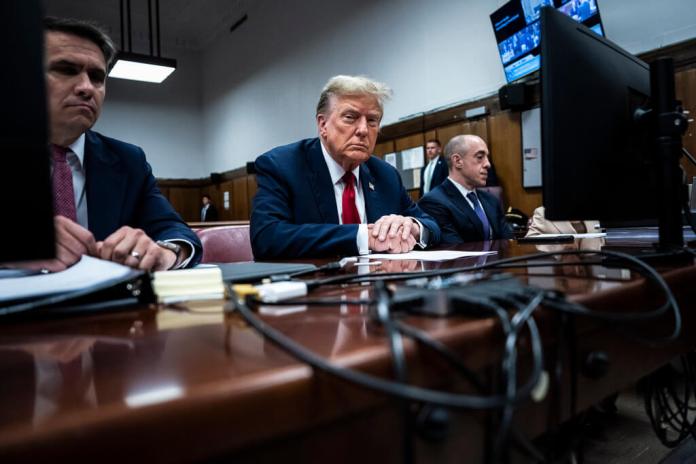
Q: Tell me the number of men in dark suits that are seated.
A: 3